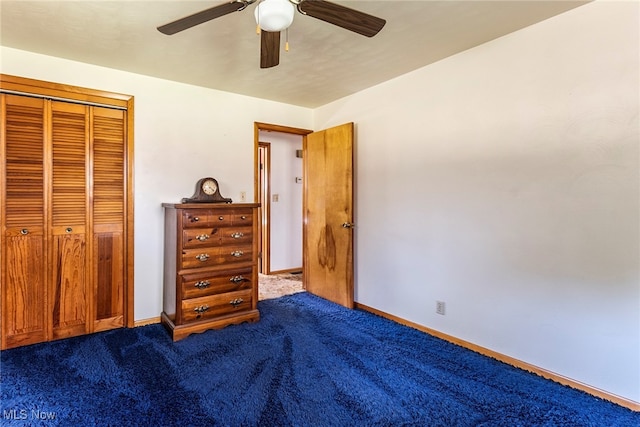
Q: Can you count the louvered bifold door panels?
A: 3